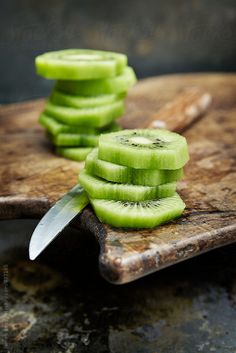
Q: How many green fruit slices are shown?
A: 11